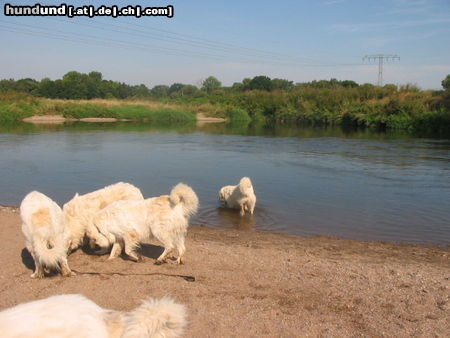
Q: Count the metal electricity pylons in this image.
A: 1